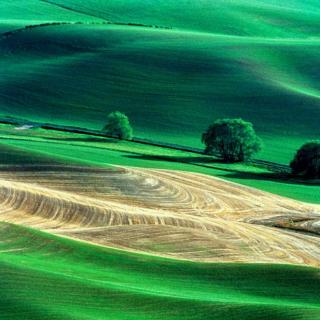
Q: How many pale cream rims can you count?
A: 0